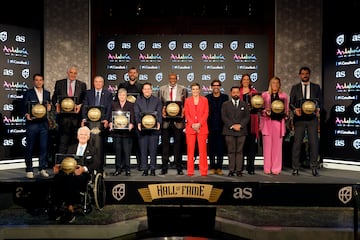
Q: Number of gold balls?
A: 11